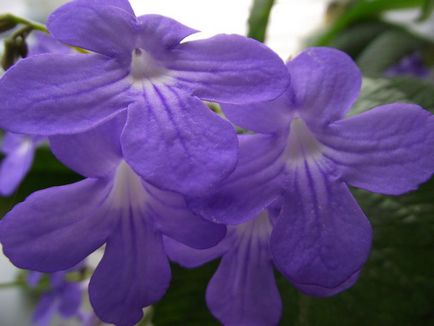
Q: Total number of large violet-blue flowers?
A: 4